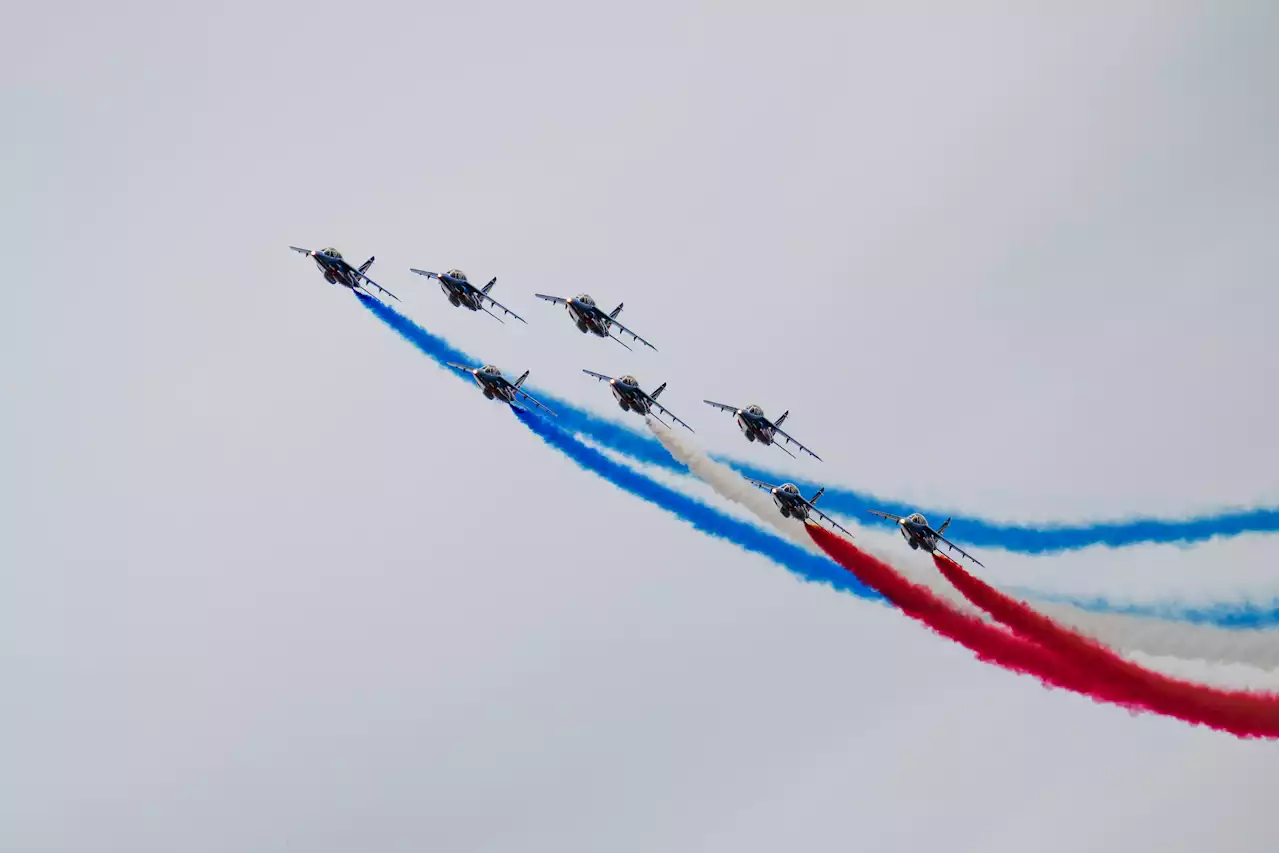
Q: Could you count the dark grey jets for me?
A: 8